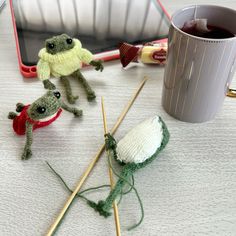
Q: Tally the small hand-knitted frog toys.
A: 2